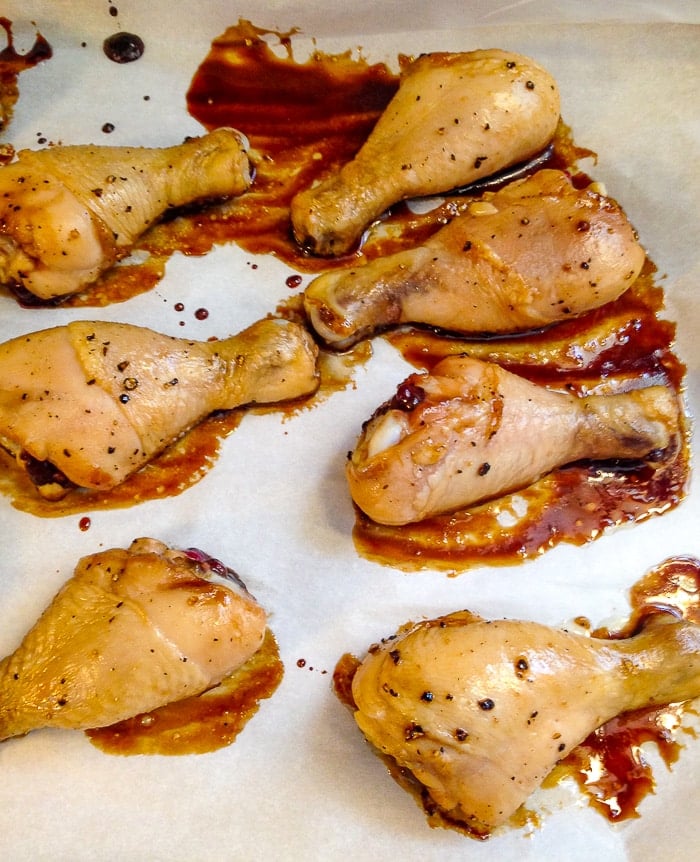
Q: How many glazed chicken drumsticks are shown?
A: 7